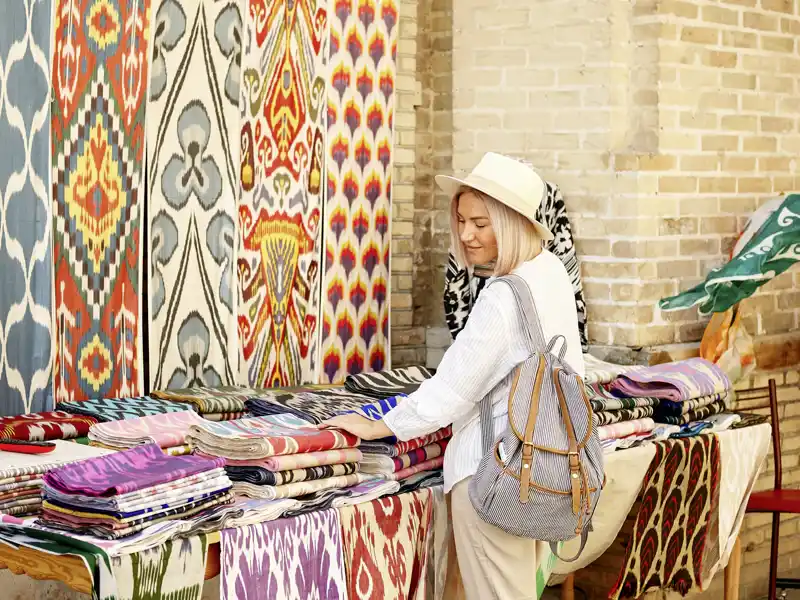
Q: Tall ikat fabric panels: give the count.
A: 5